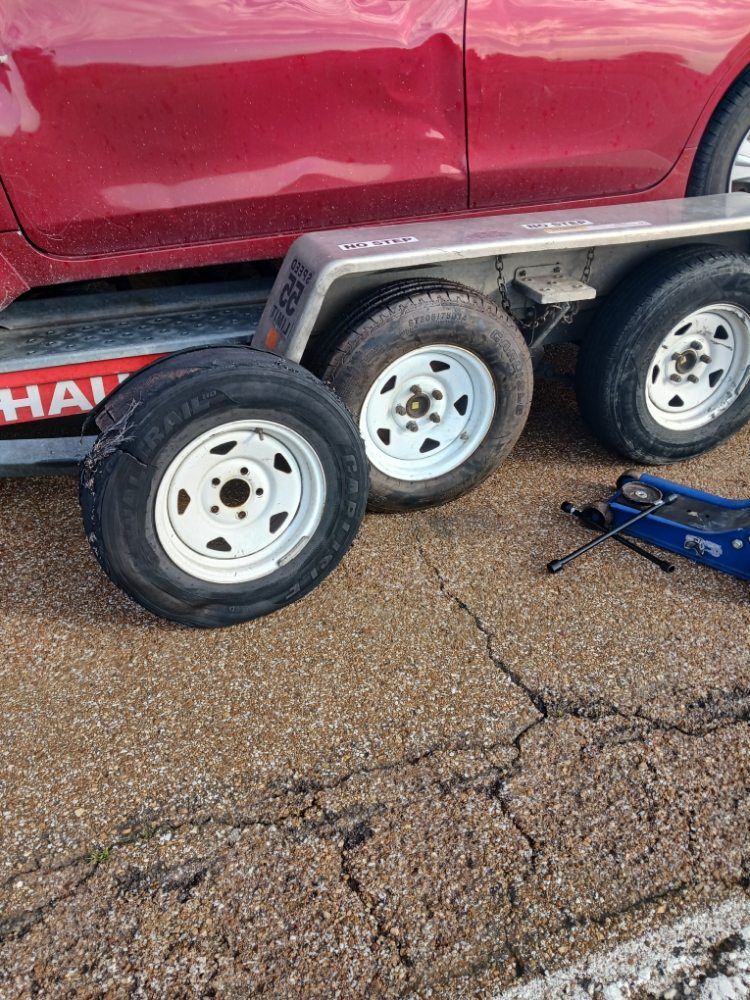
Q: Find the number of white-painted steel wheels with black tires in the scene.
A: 3